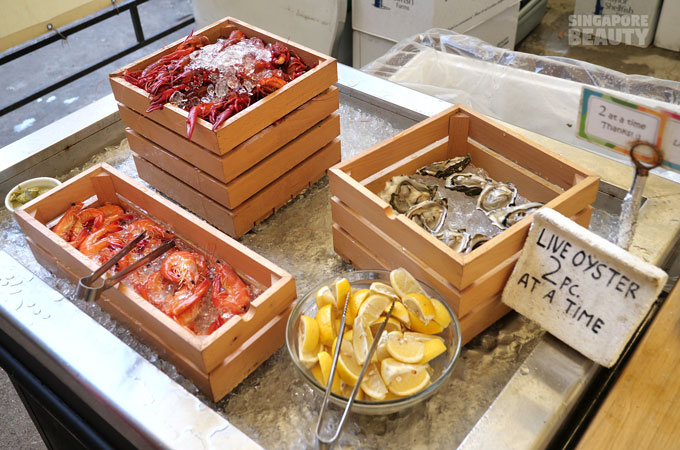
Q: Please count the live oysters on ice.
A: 8